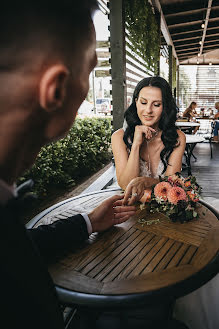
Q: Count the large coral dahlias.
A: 2